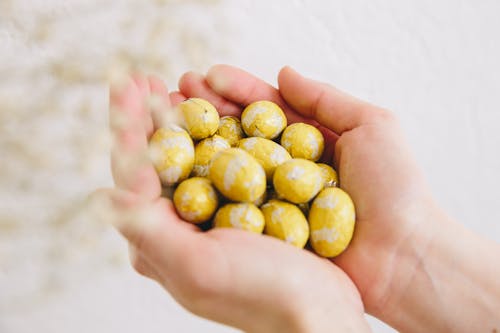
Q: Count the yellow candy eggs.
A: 14